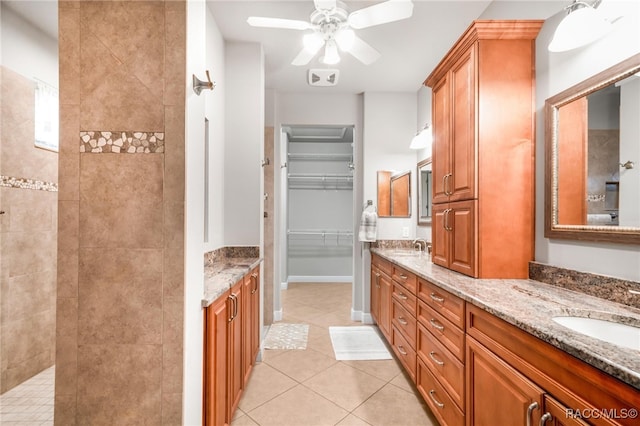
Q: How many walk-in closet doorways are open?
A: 1